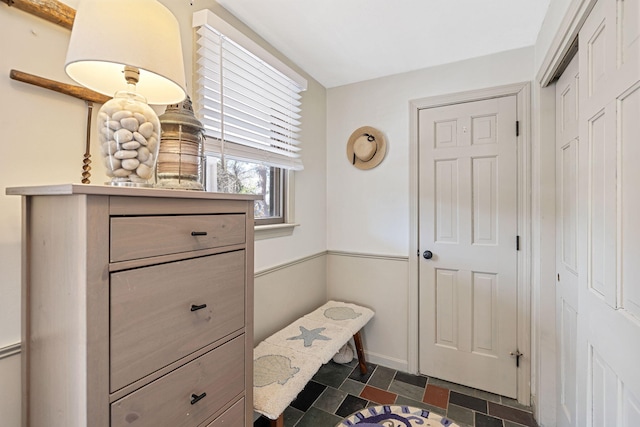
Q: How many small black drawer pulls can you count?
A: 3